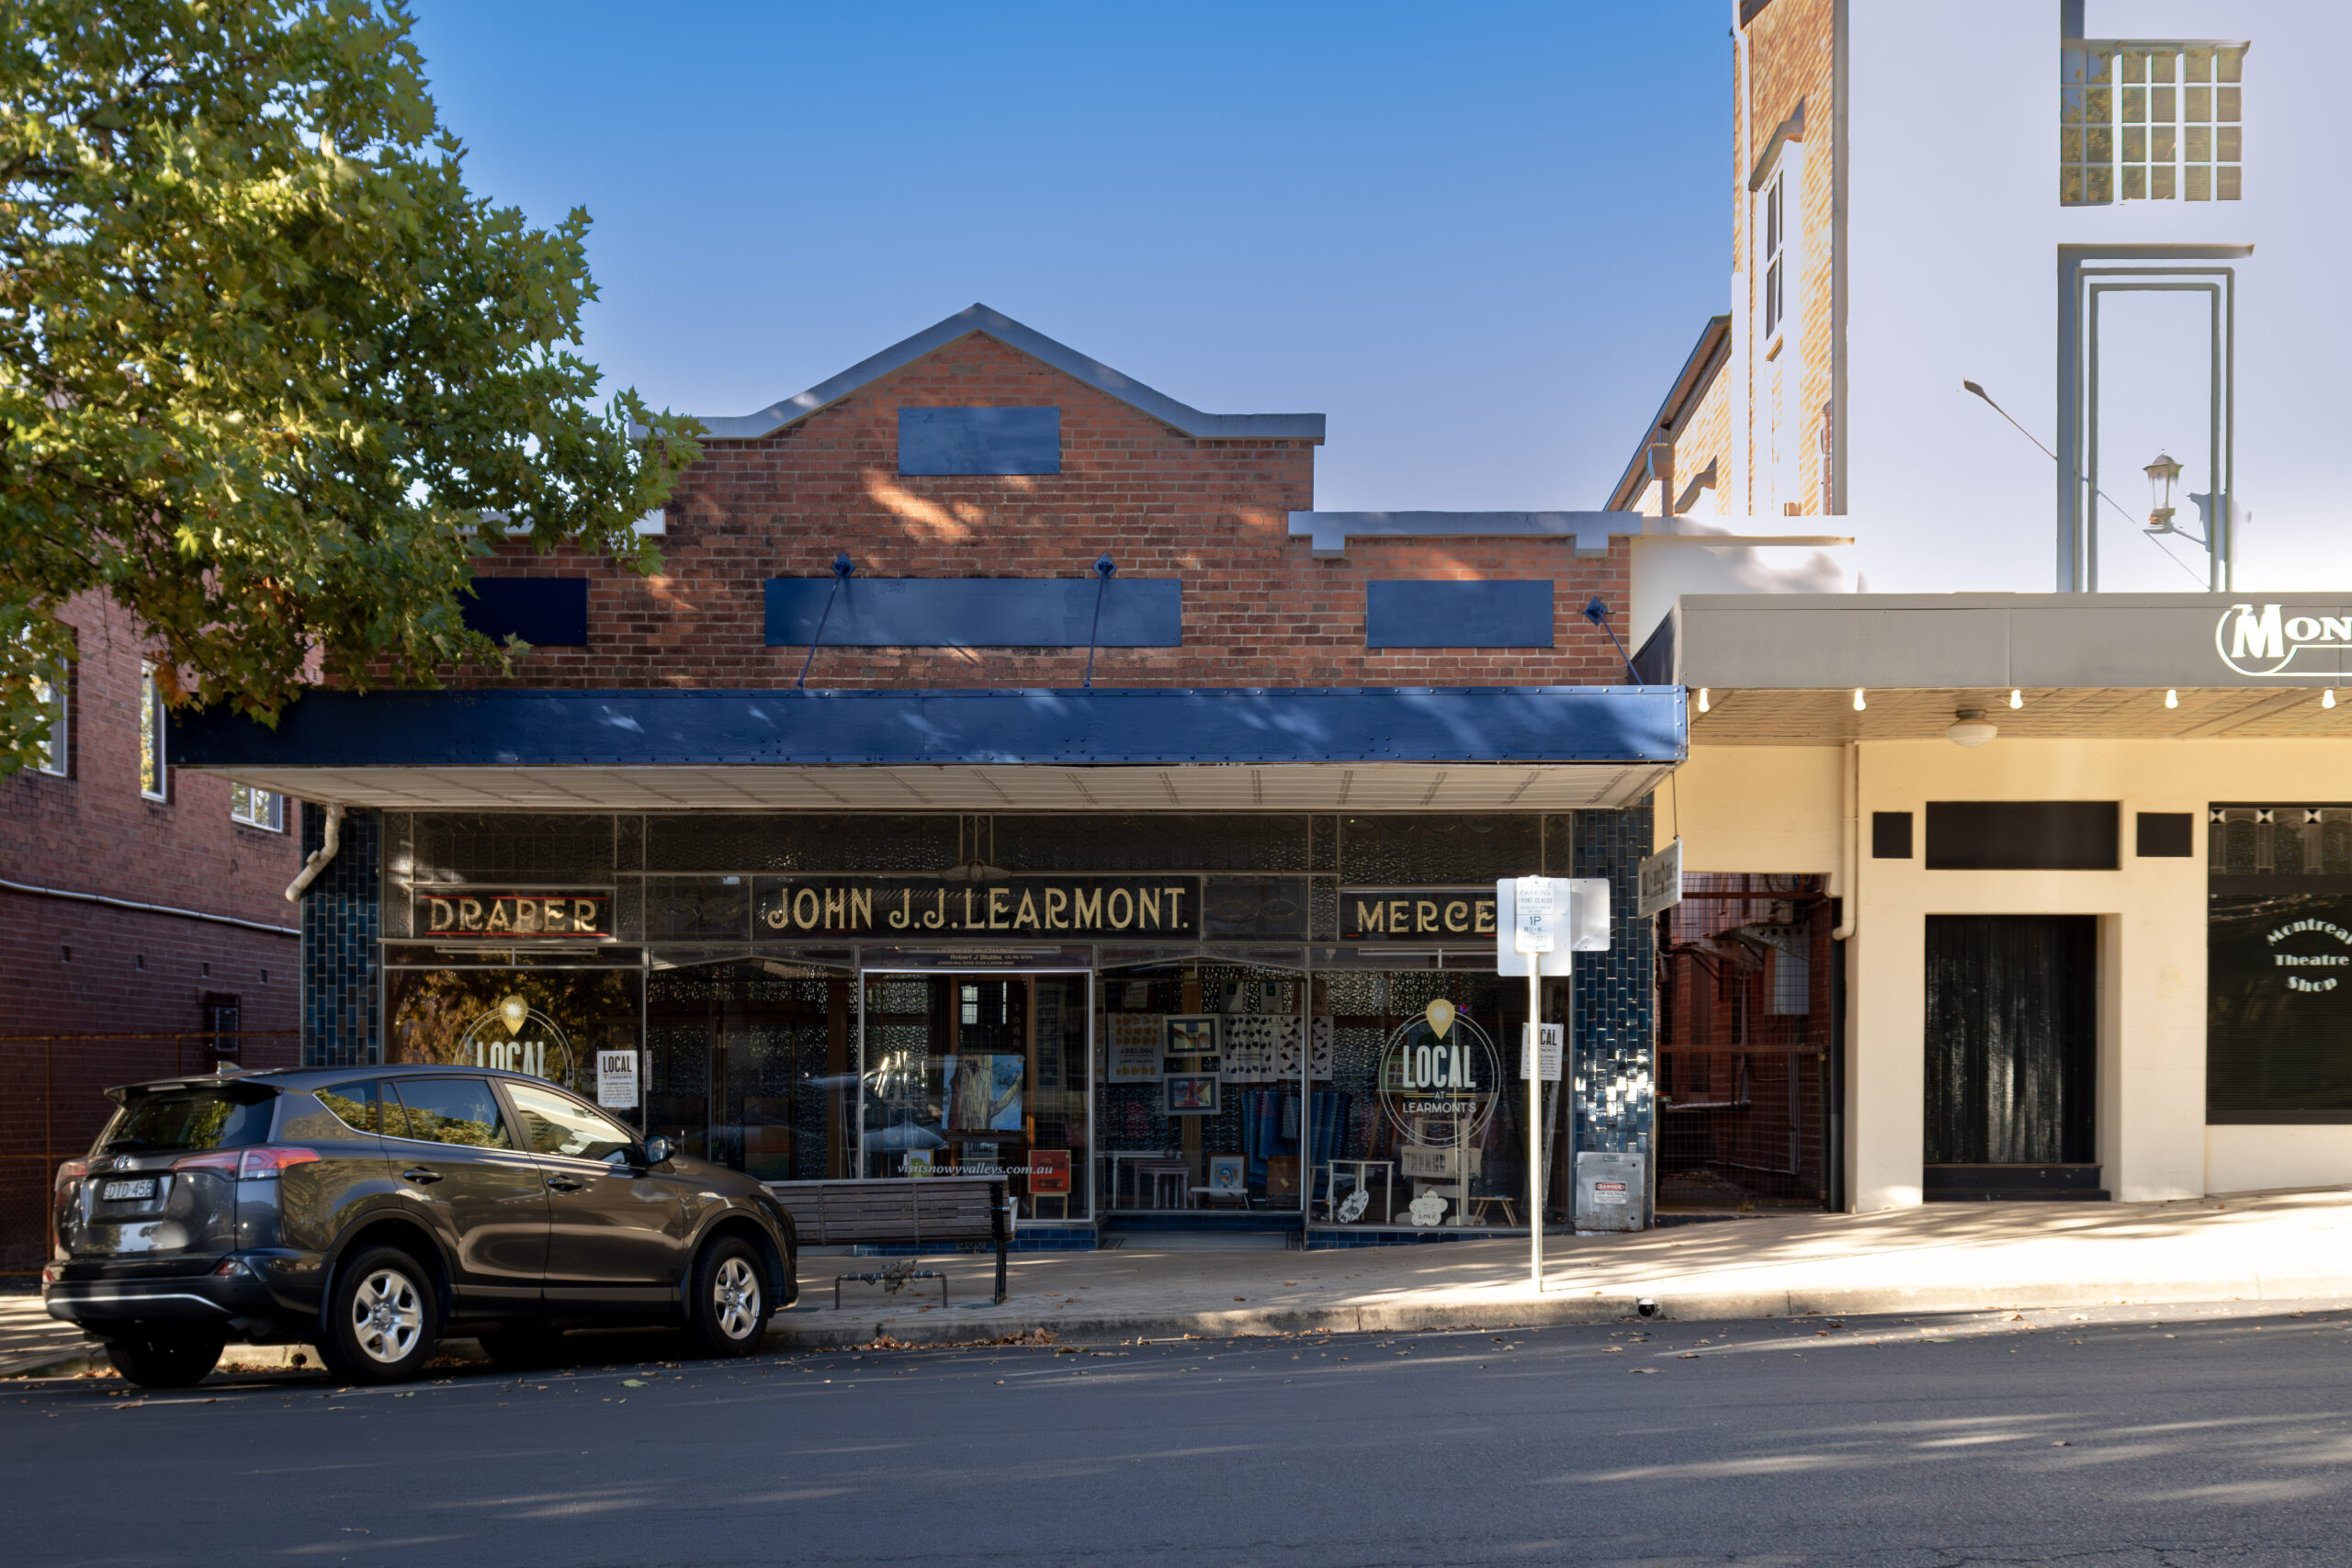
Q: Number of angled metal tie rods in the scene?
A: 3